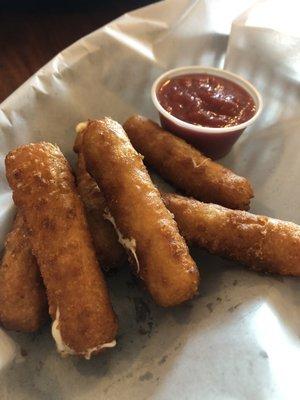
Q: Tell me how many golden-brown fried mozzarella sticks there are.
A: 6